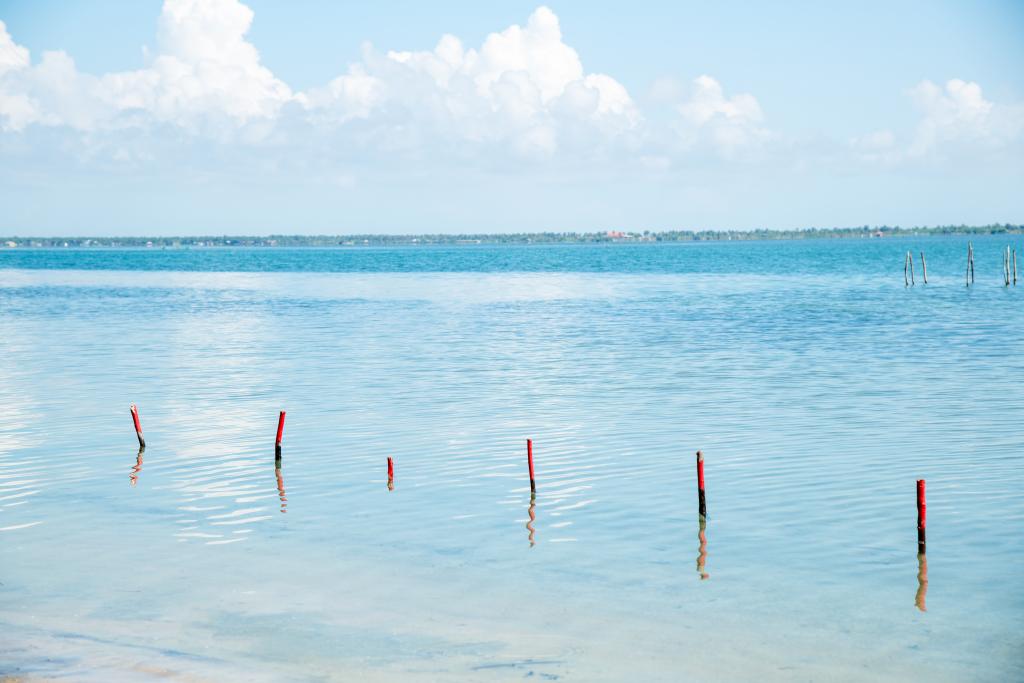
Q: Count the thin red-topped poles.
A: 6